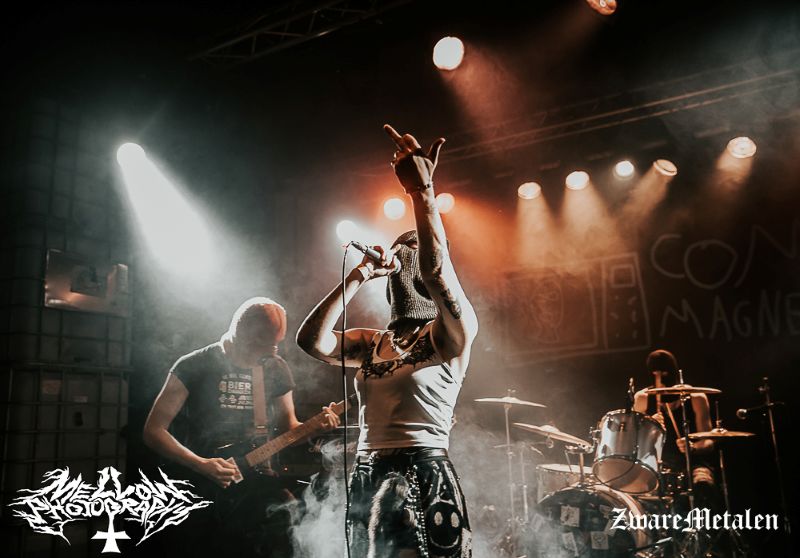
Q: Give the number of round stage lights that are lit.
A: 11